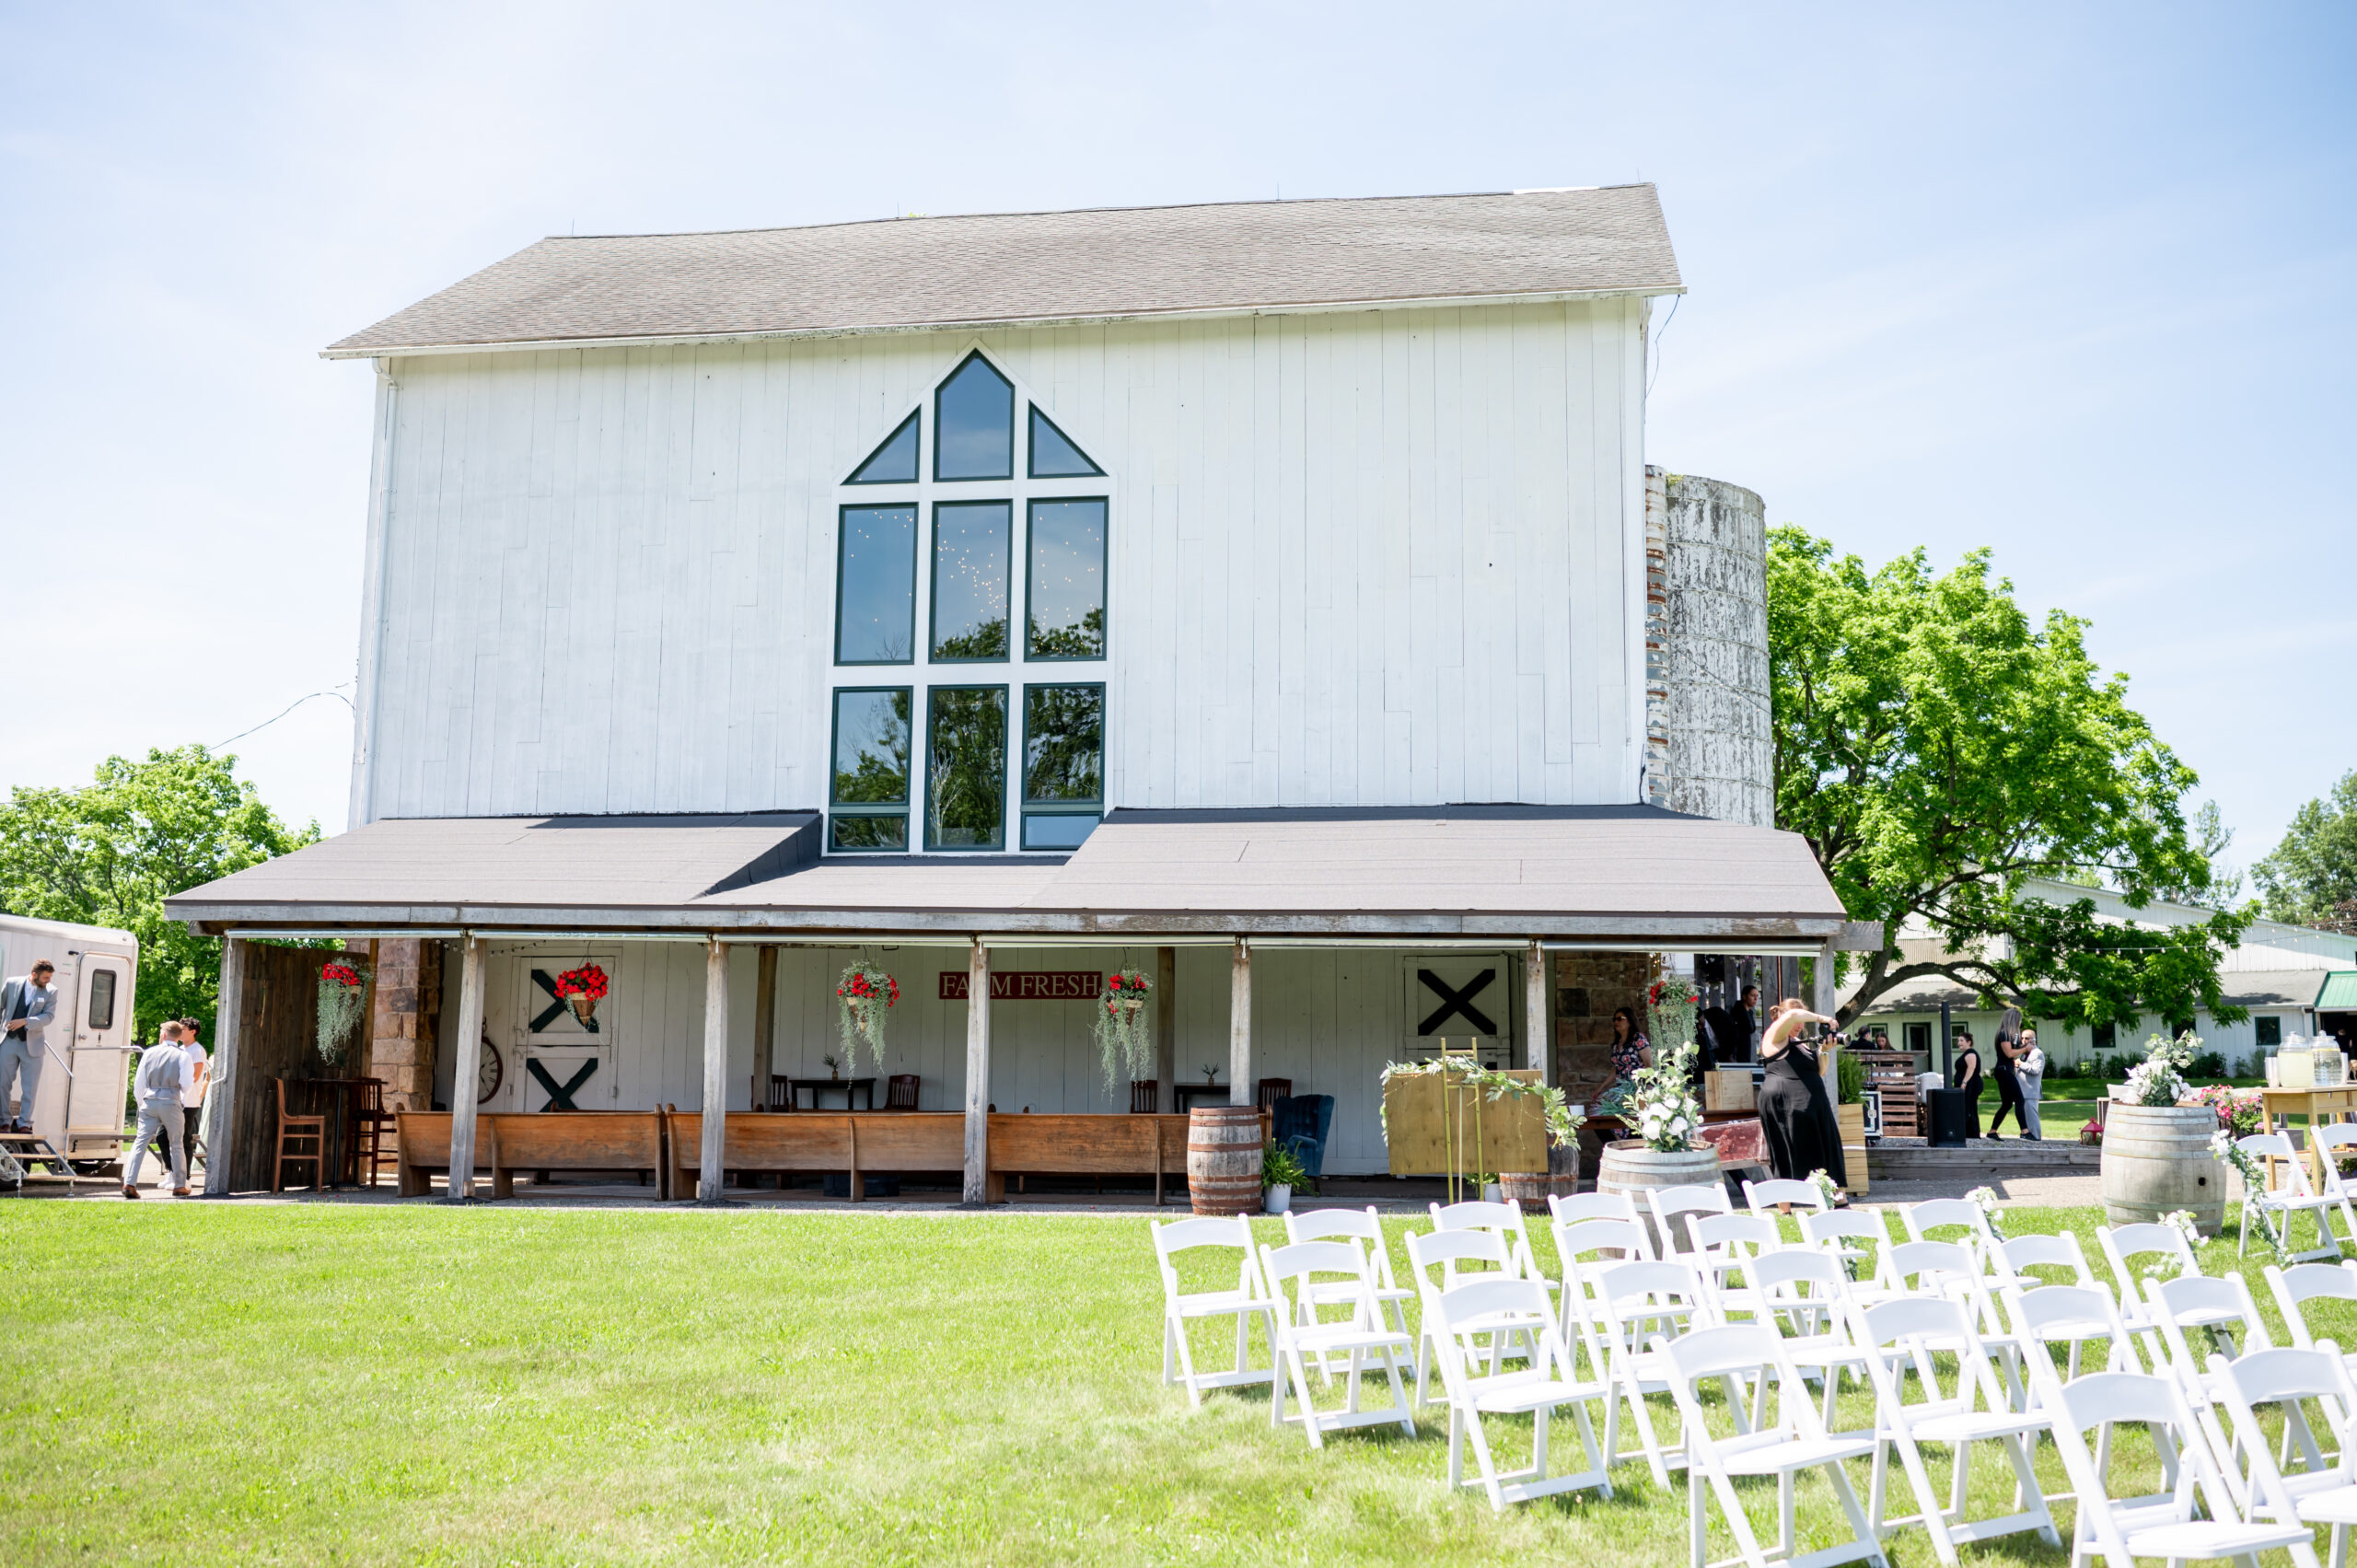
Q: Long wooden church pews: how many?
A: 3